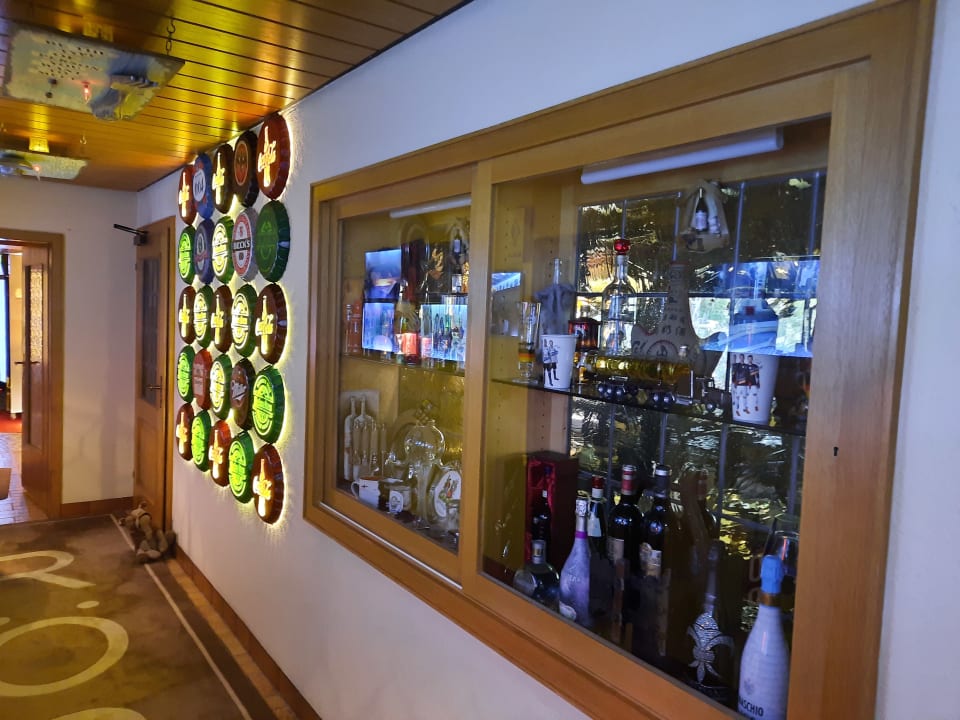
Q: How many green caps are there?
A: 10